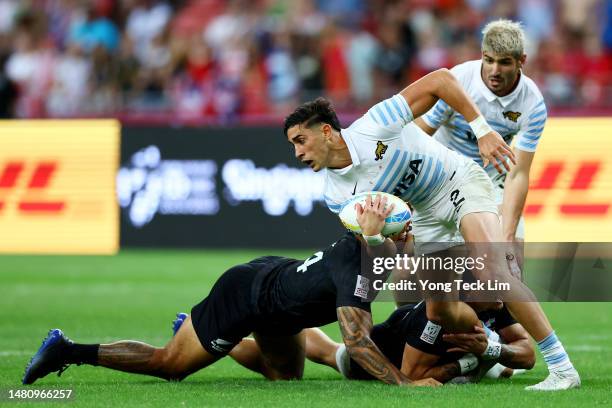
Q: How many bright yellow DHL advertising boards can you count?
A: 2